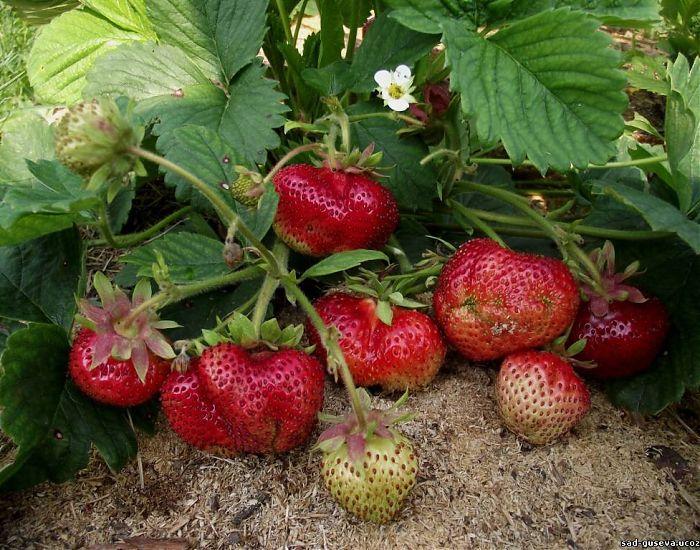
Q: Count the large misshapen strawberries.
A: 4